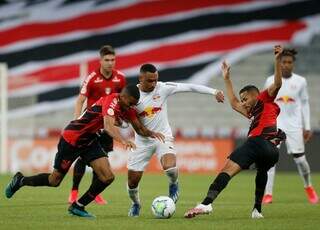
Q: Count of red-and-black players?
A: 3